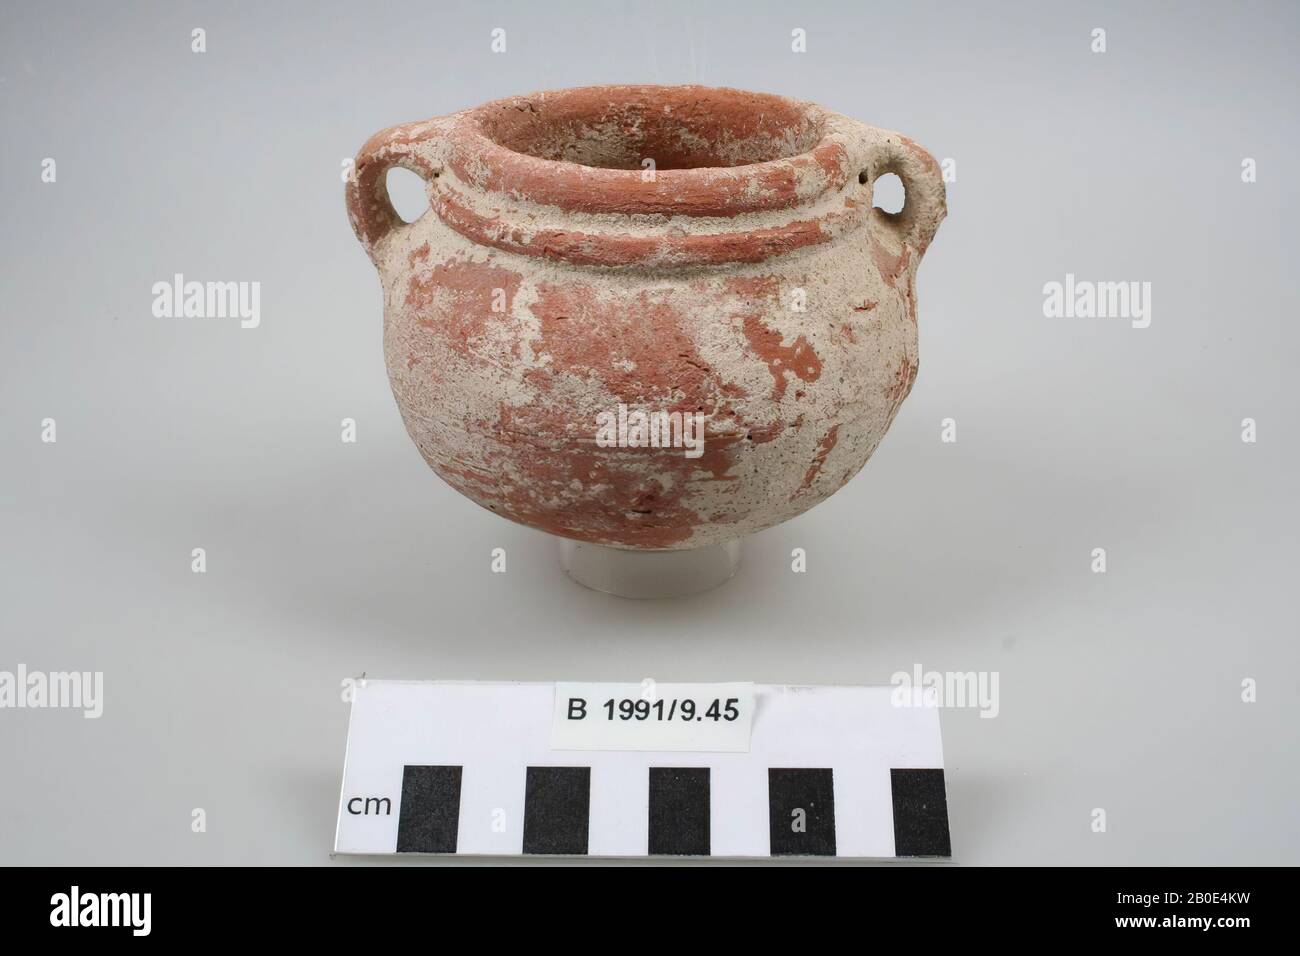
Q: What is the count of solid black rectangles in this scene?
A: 5